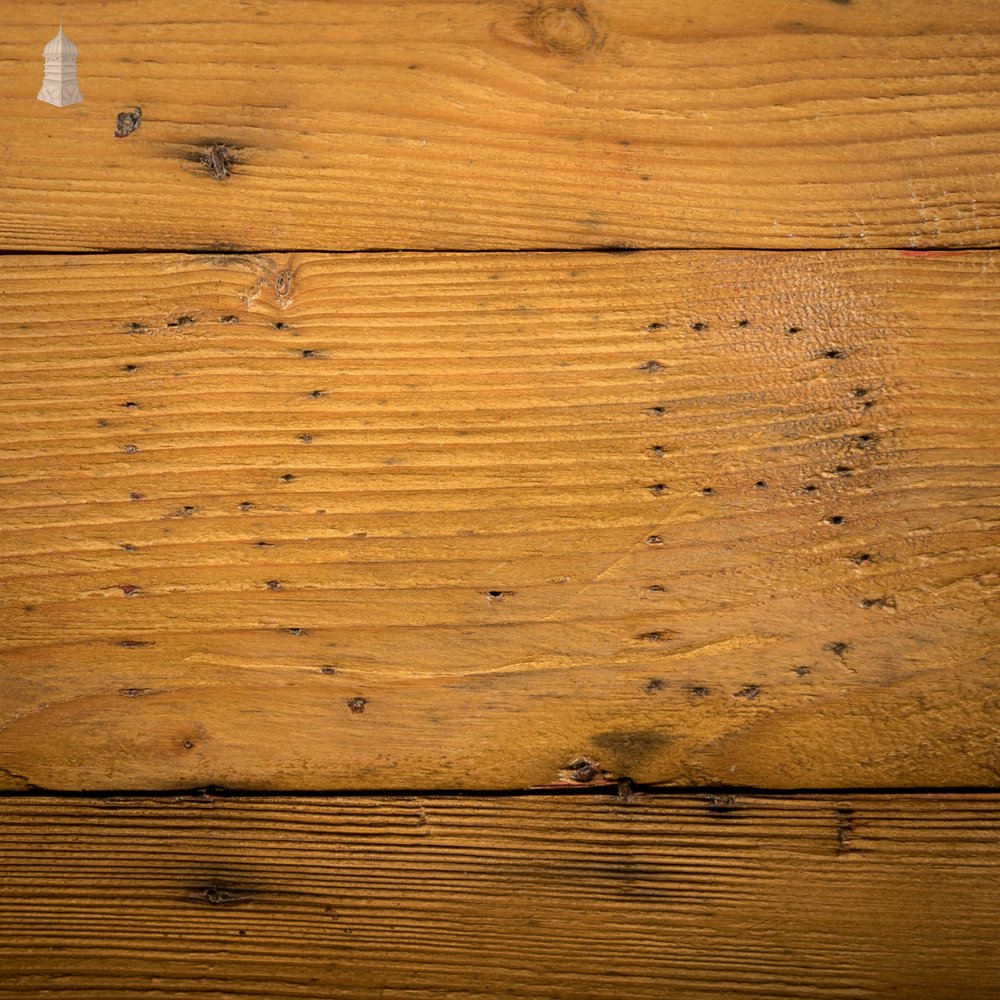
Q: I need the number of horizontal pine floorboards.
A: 3